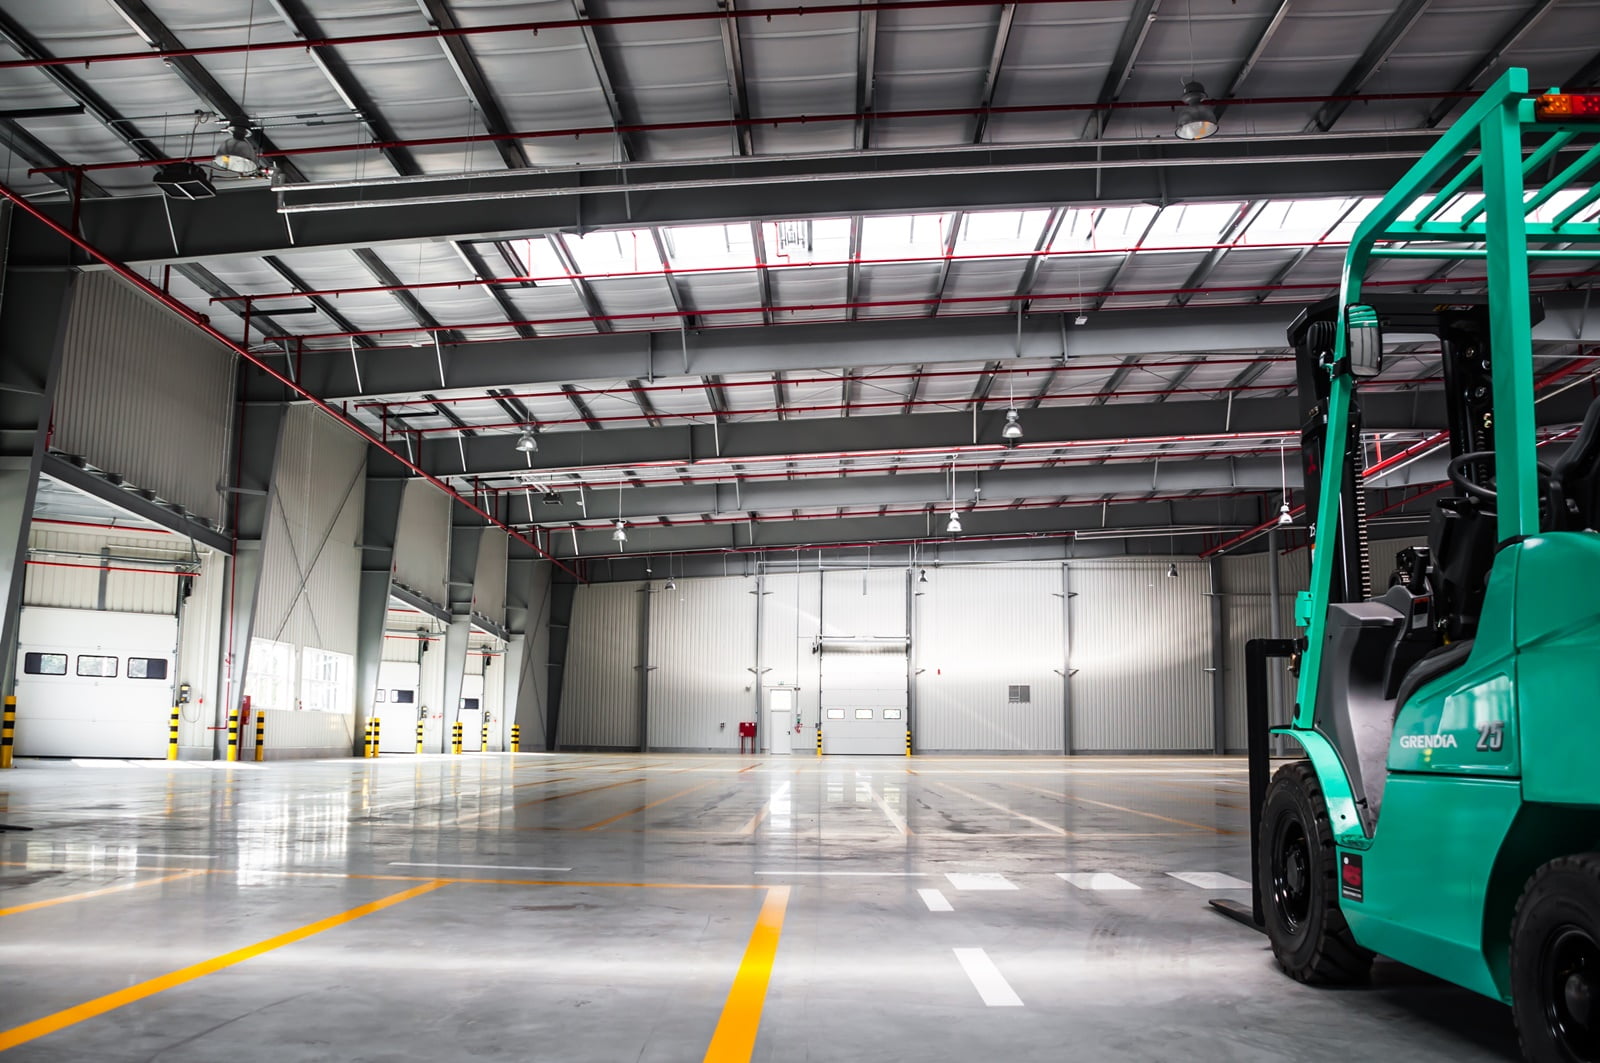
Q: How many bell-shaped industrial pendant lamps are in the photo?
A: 10